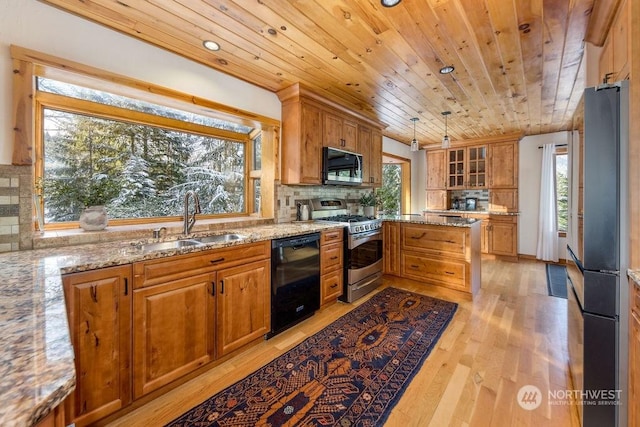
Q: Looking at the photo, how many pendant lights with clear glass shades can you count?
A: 2